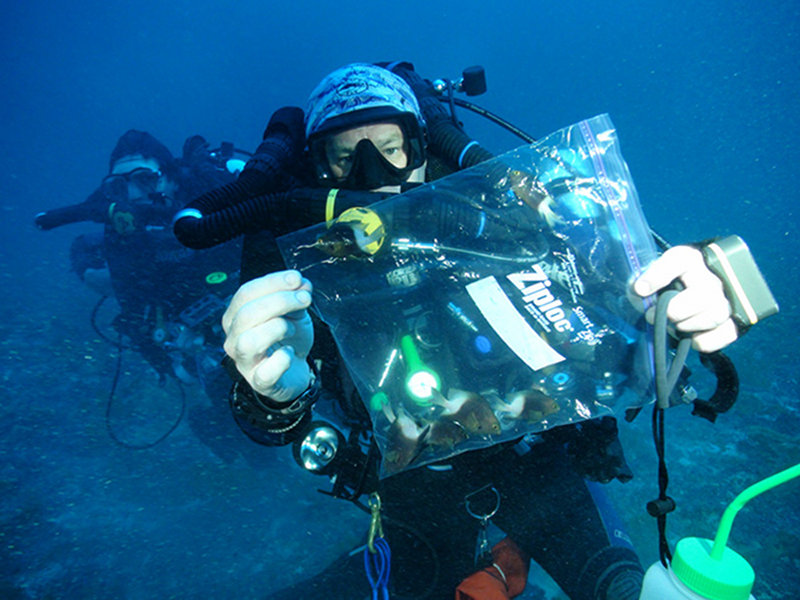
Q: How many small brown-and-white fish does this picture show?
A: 6